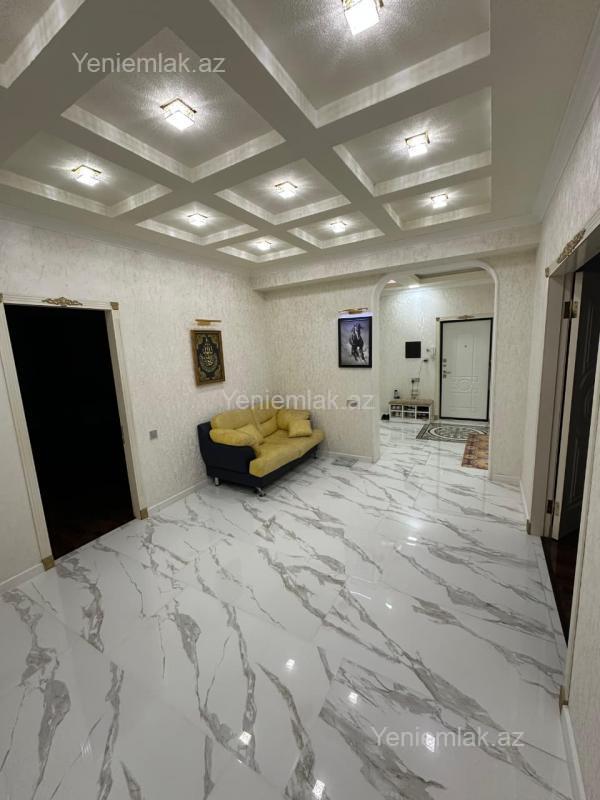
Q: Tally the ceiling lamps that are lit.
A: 9